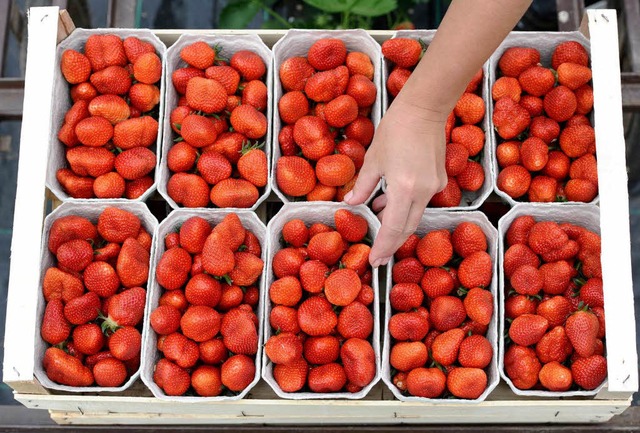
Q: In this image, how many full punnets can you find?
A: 10